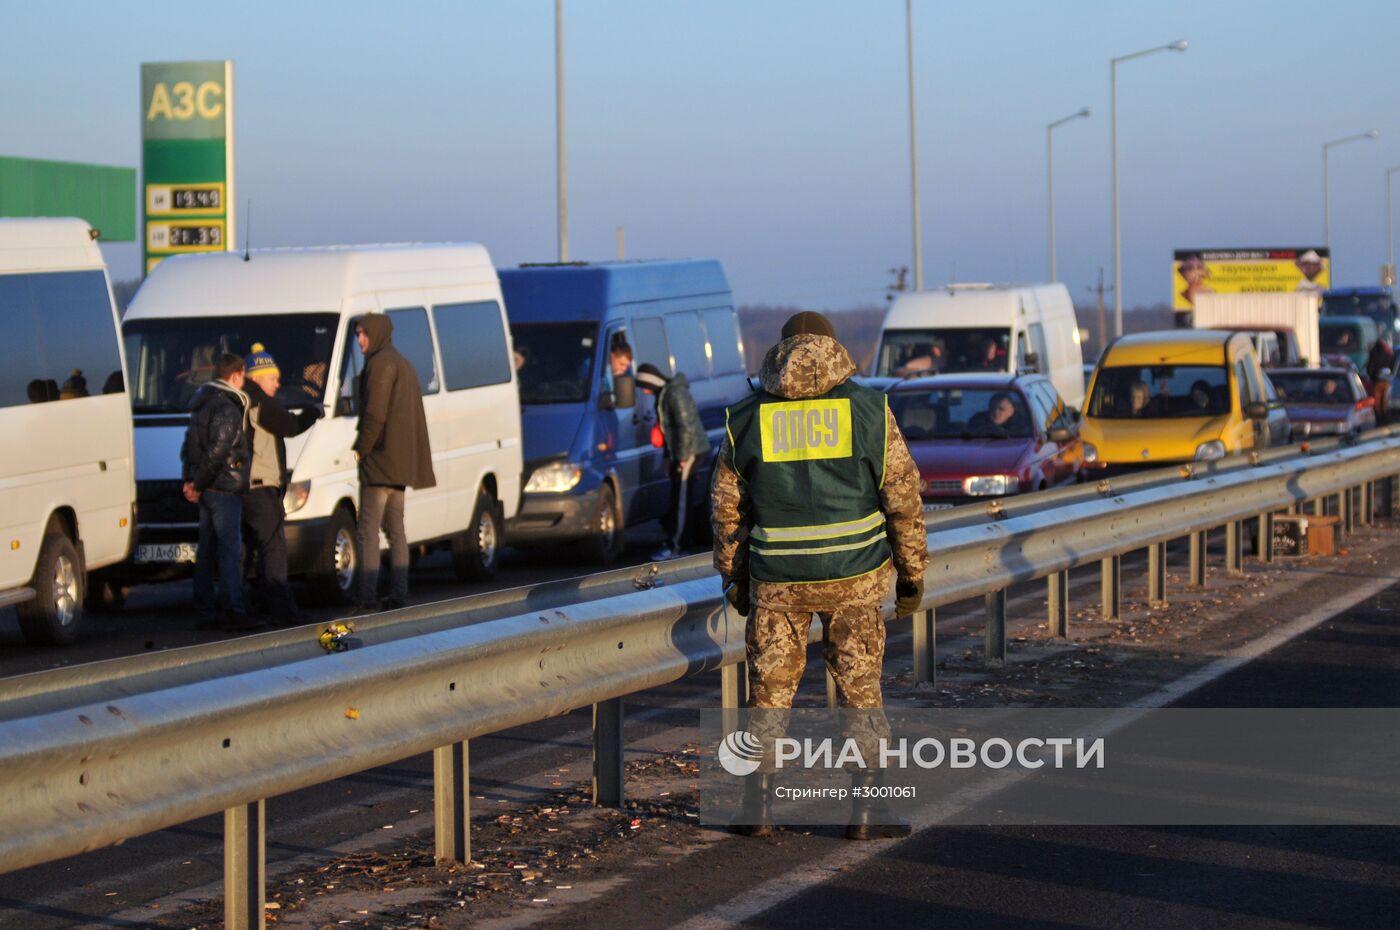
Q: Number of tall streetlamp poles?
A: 6